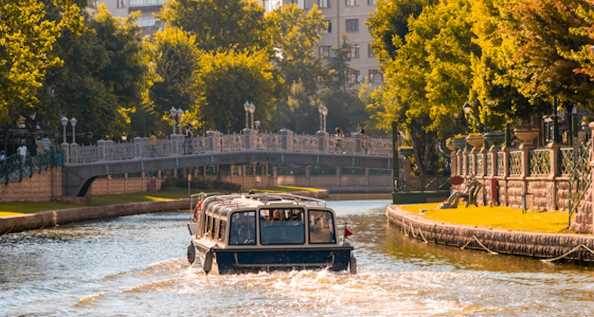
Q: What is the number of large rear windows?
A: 3